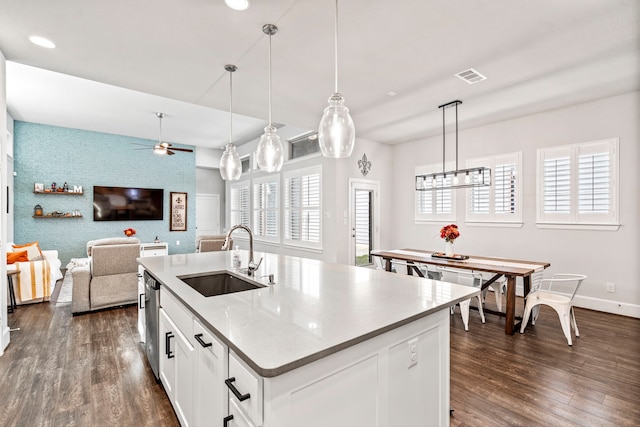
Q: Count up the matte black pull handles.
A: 7